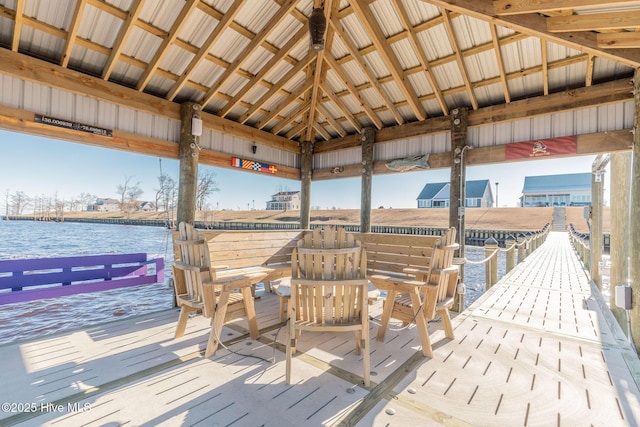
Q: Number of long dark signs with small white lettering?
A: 1